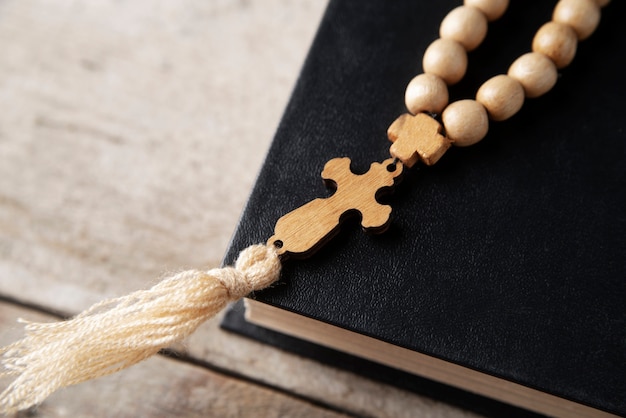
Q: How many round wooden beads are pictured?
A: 10